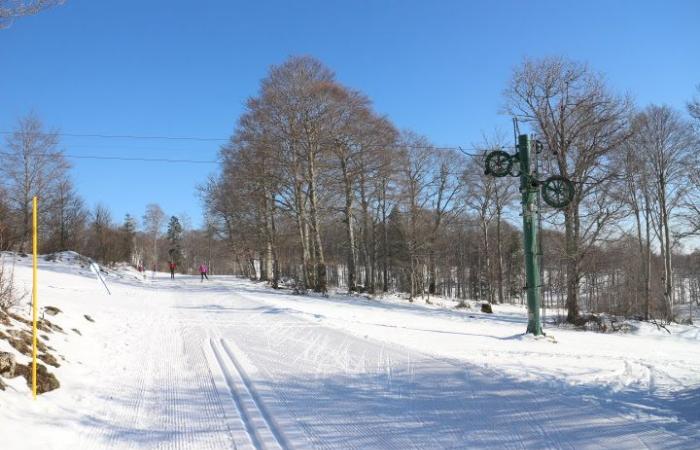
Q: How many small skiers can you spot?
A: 2